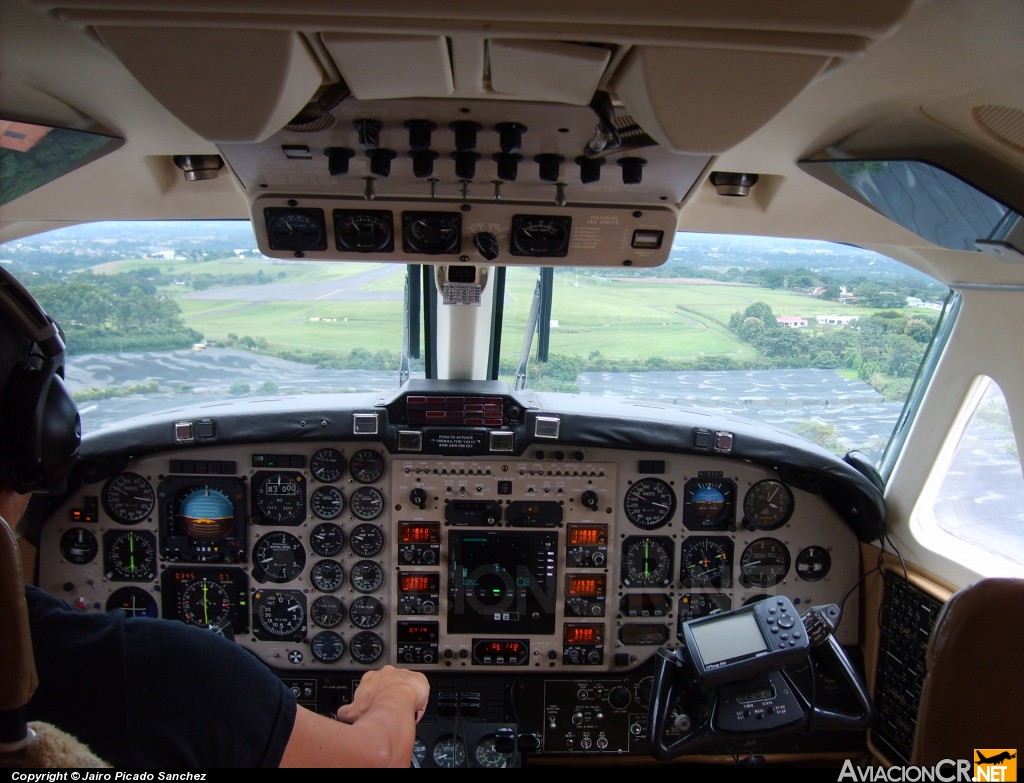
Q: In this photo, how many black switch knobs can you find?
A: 13